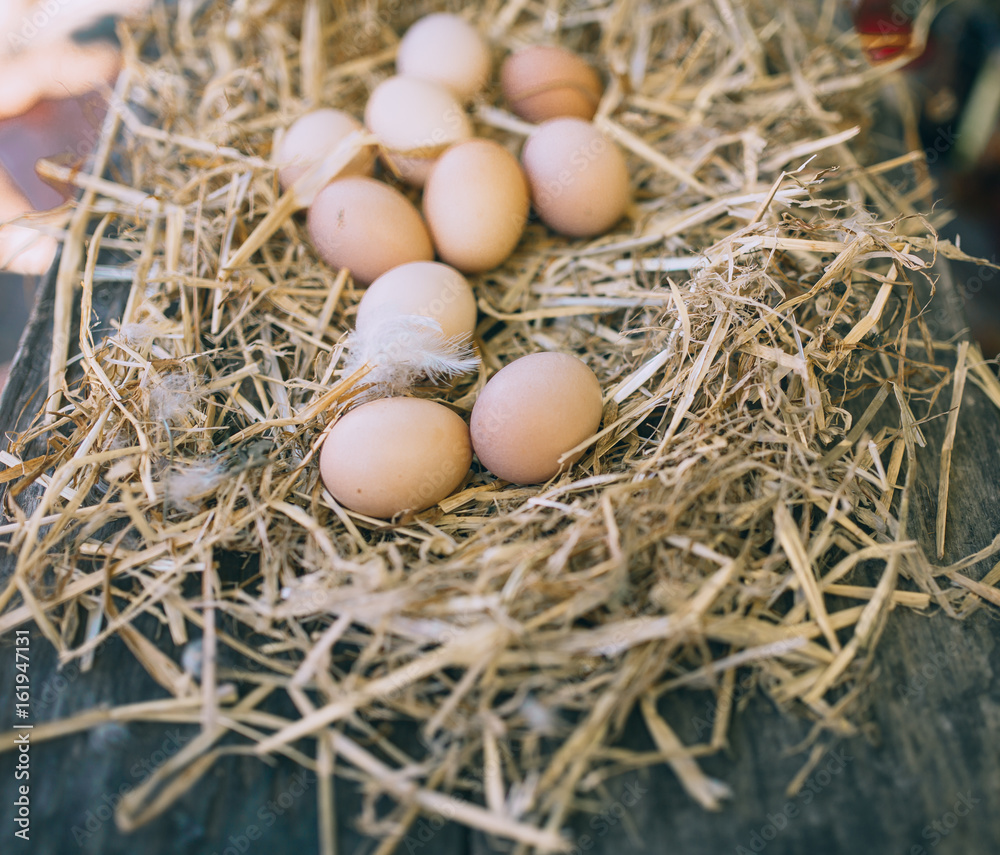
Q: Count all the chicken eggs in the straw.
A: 10